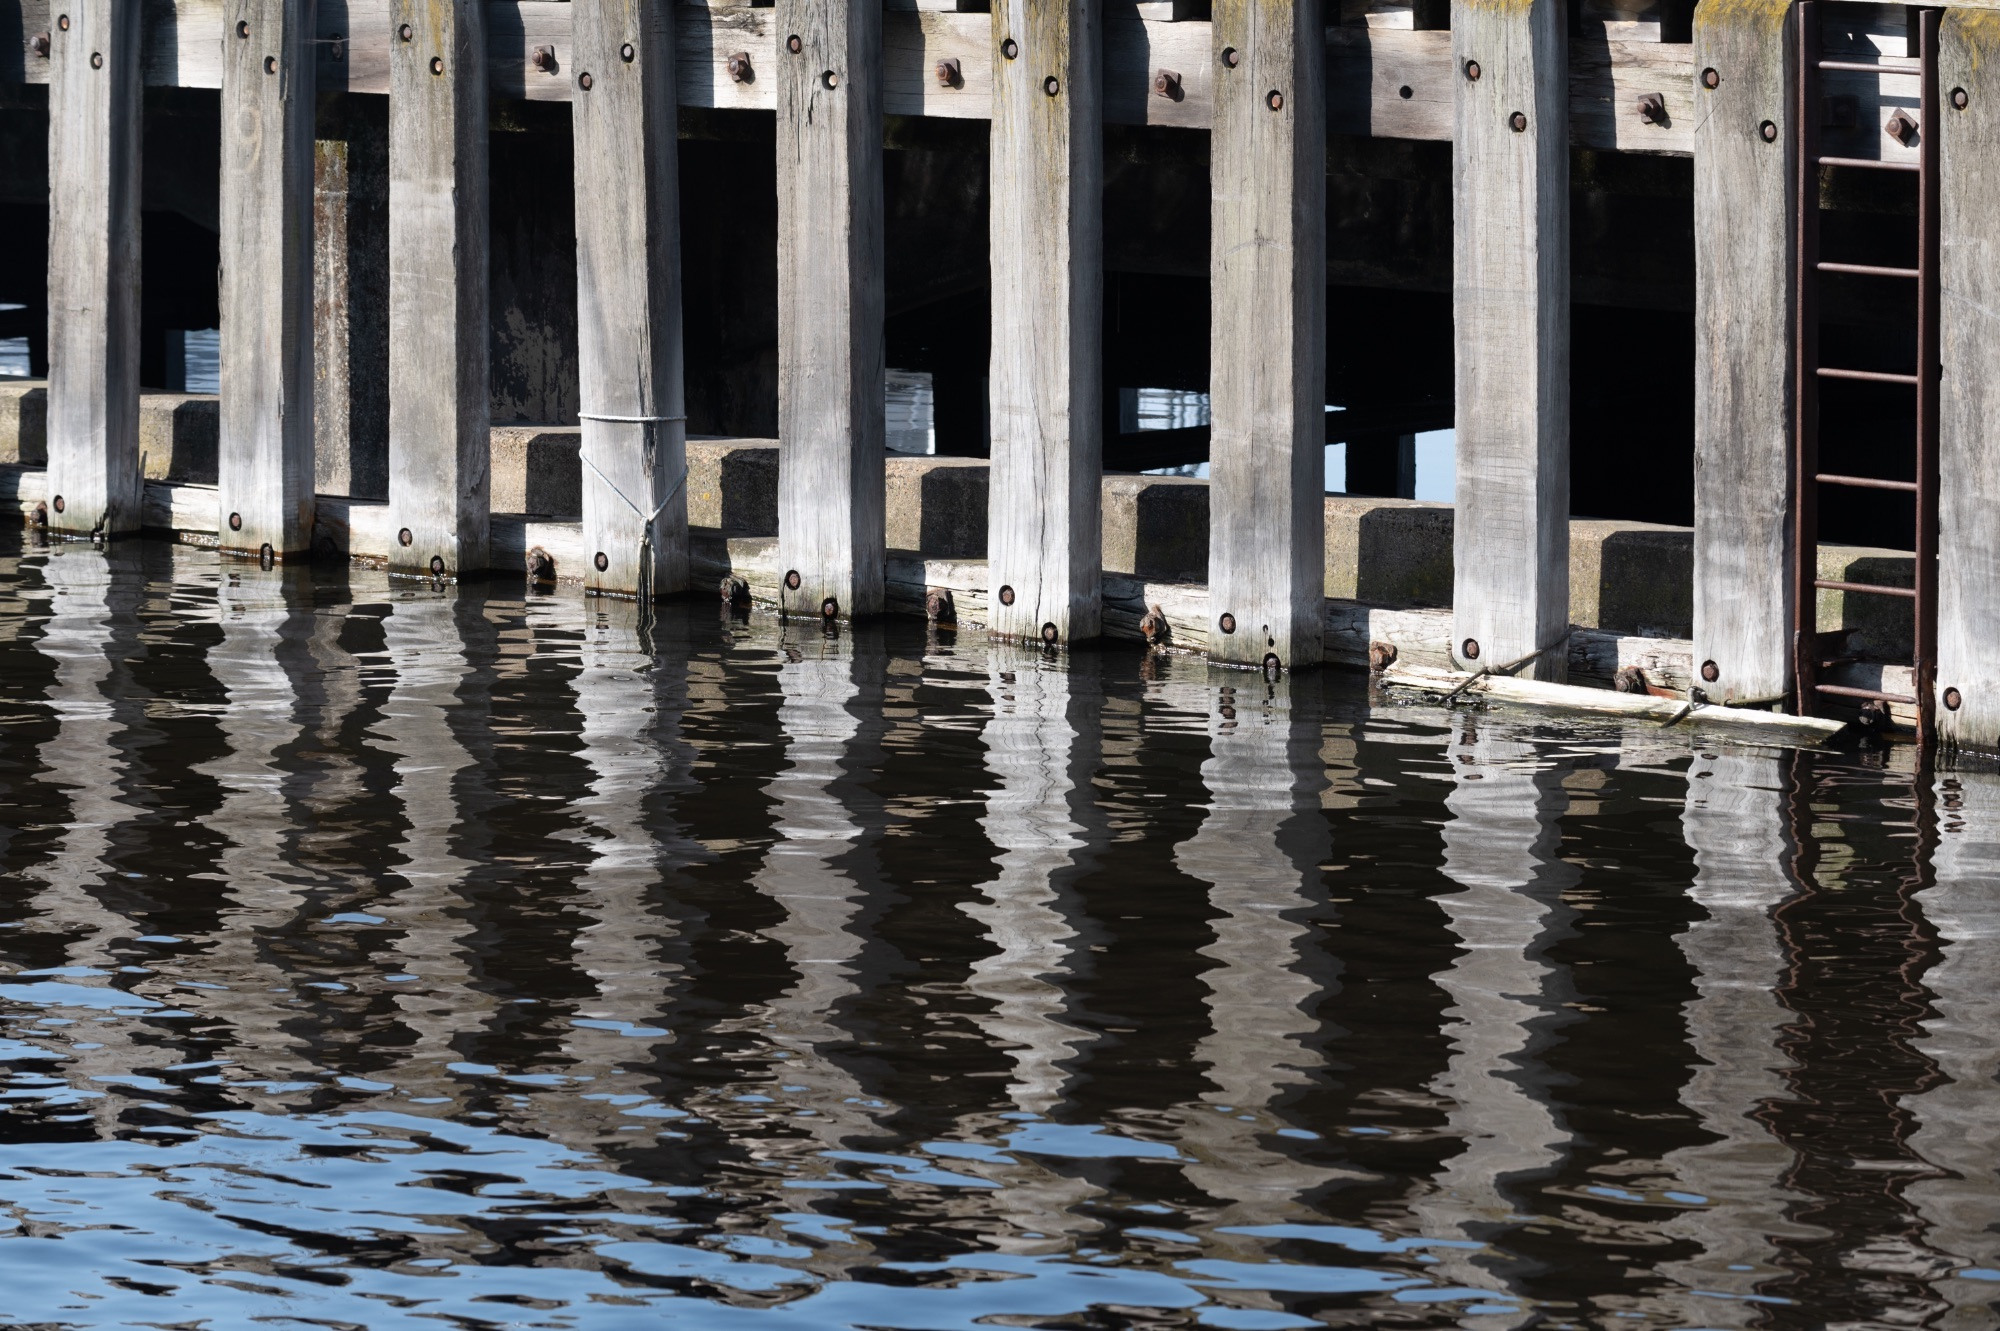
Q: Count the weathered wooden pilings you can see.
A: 10